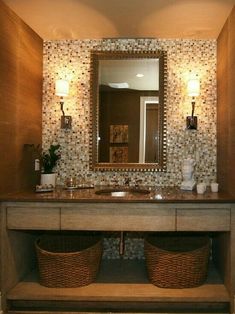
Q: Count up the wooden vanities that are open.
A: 1